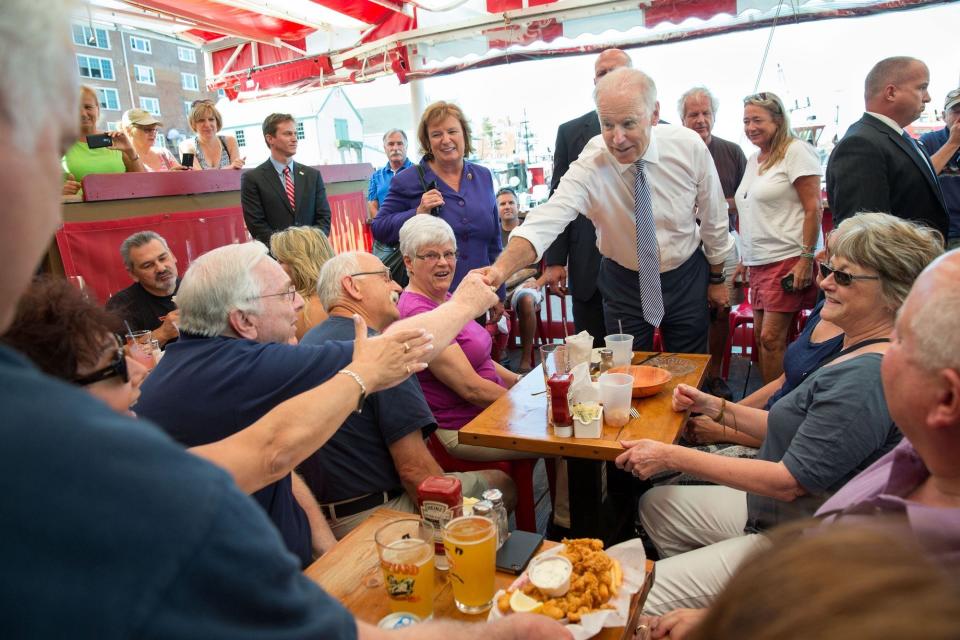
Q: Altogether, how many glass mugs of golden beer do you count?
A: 2